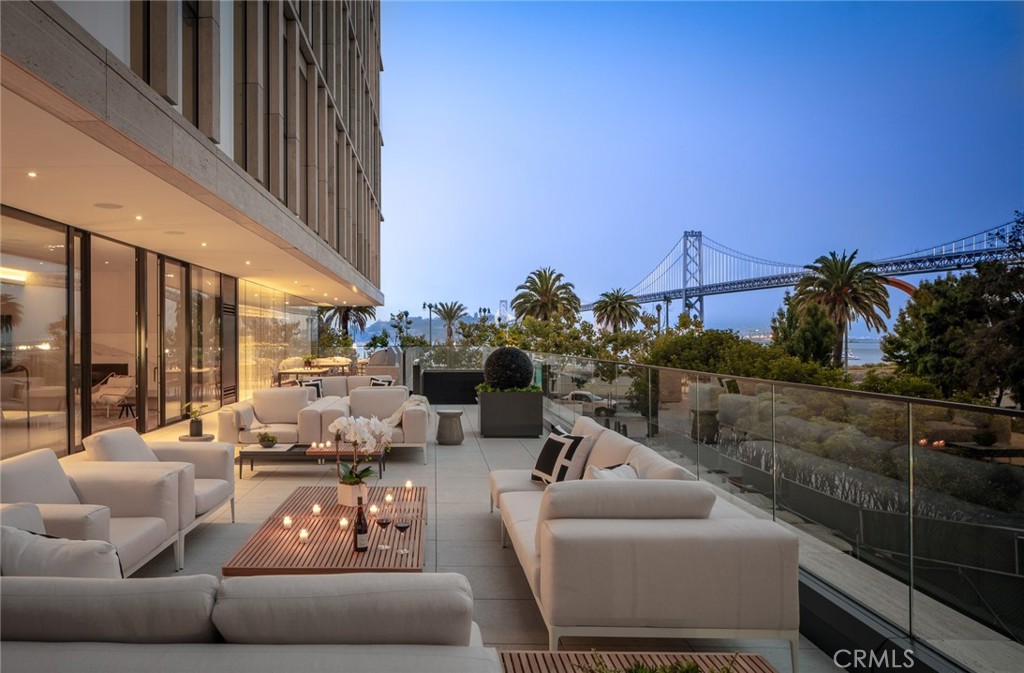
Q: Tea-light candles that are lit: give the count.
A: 10